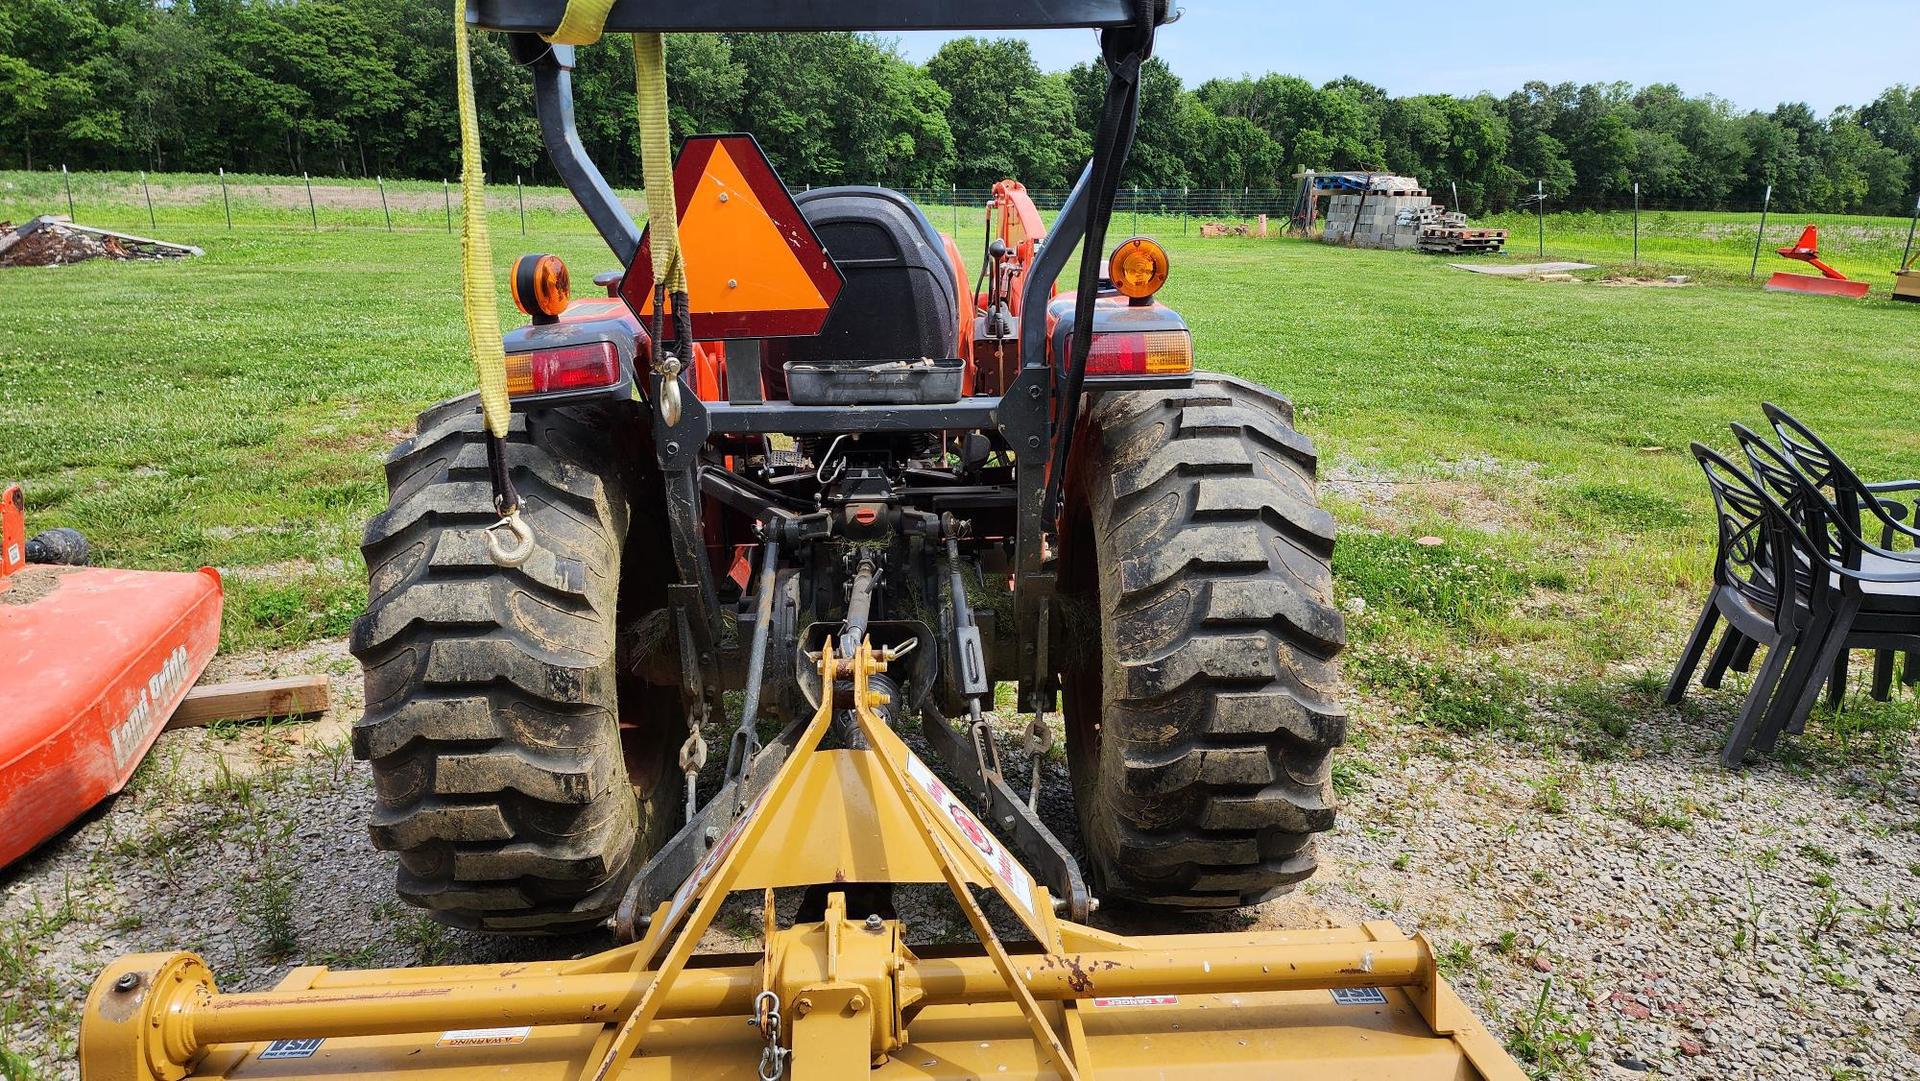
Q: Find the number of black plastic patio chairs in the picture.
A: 3